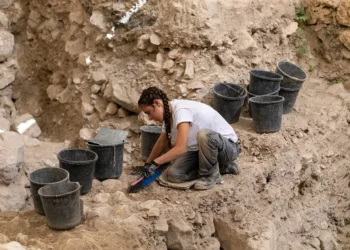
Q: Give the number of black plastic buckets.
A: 11